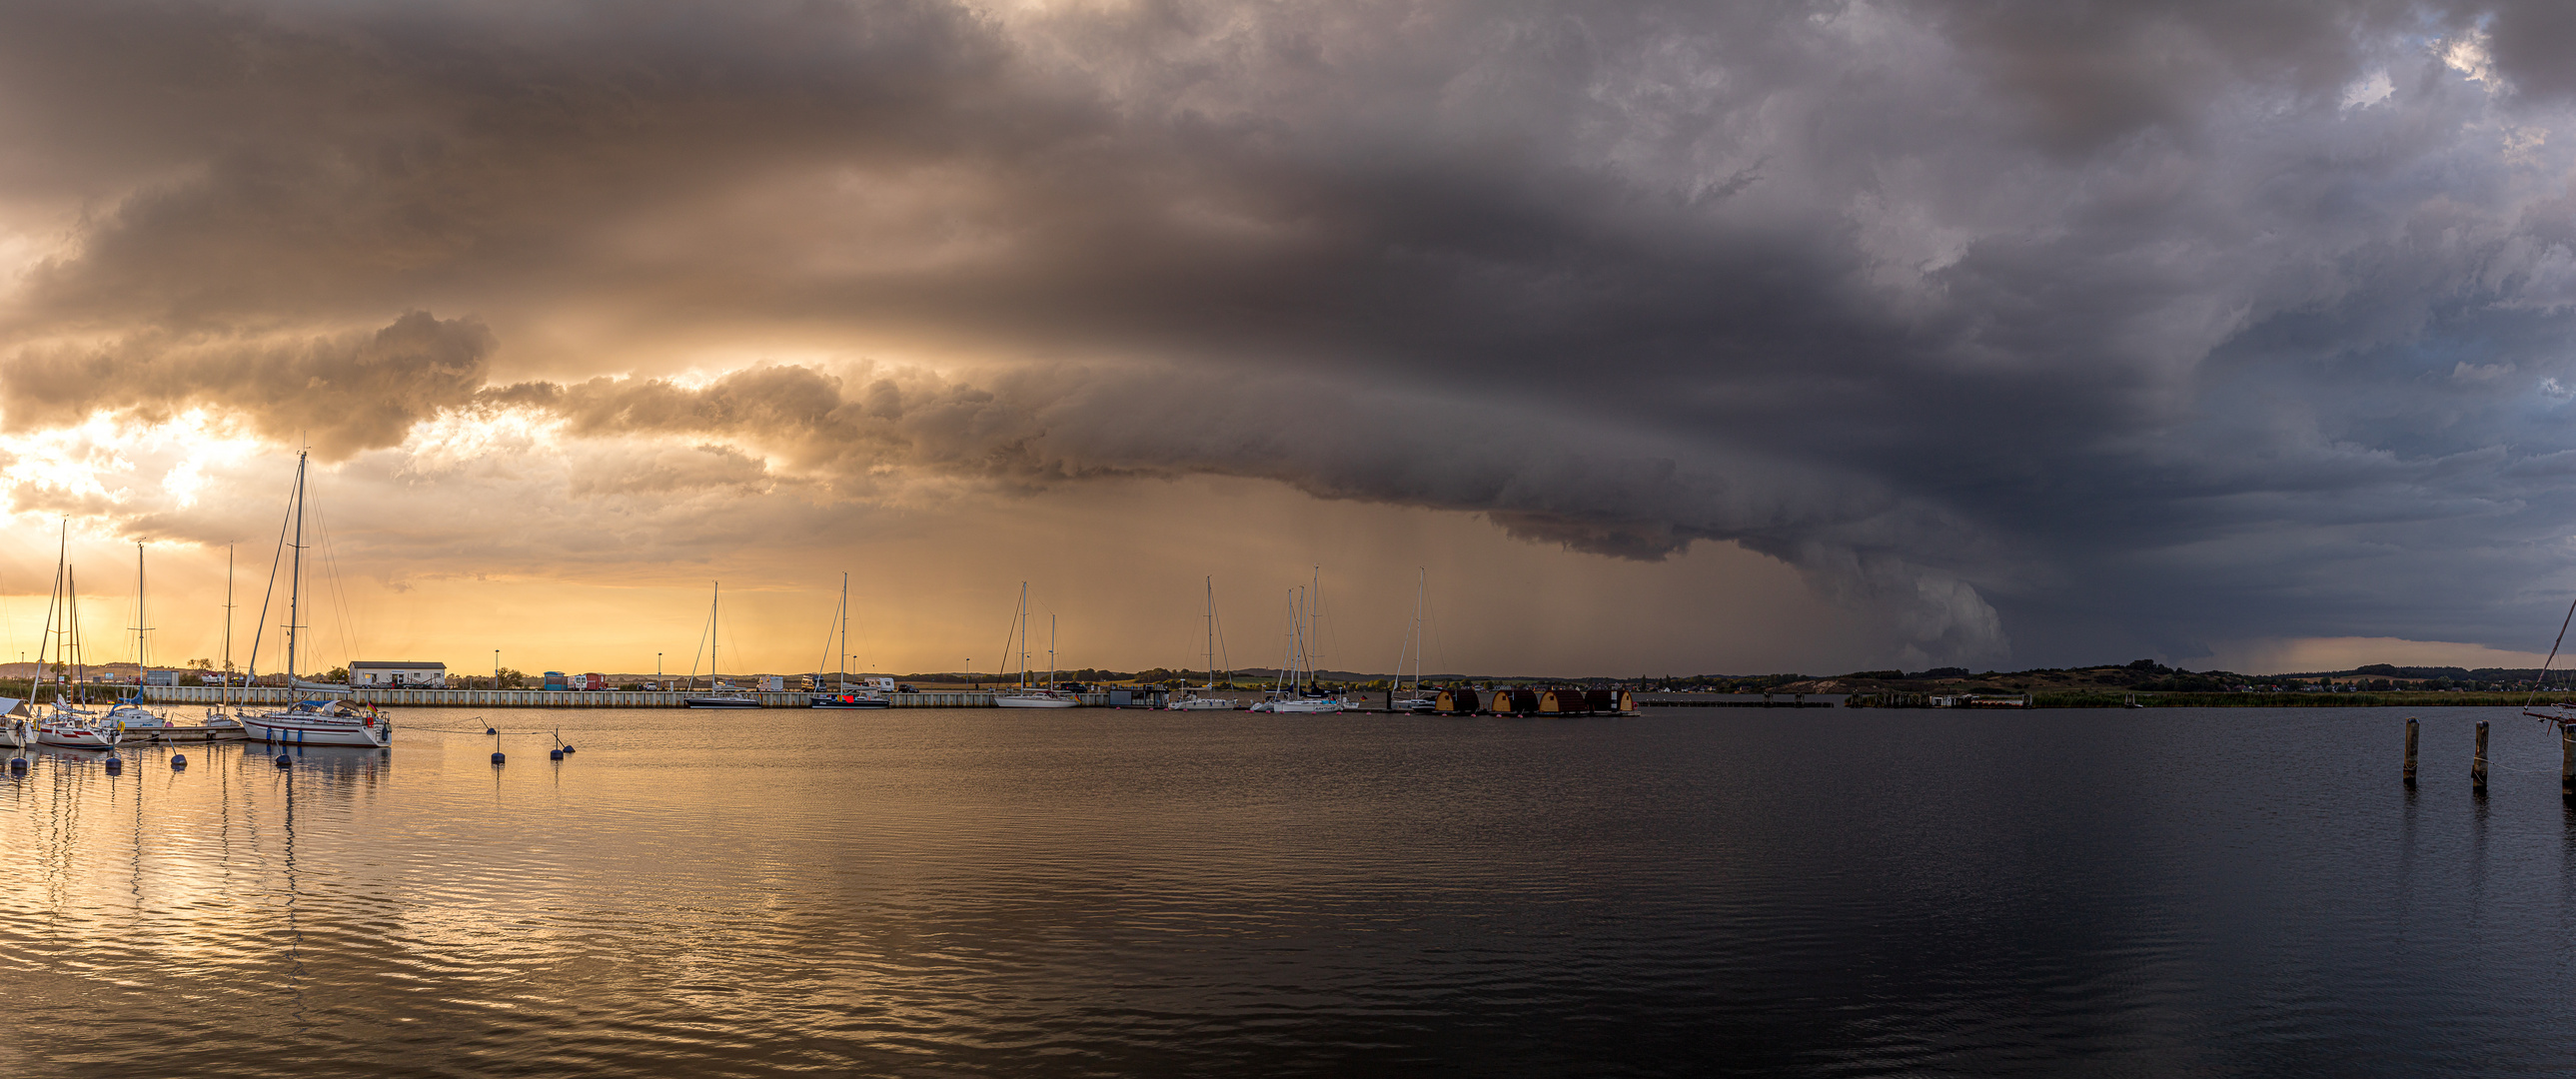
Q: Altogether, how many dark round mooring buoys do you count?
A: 8